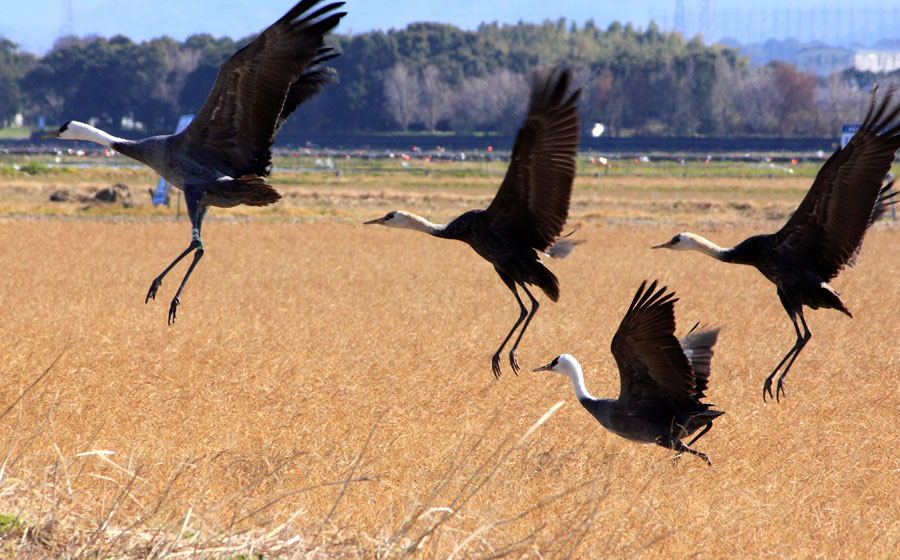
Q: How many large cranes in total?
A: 4